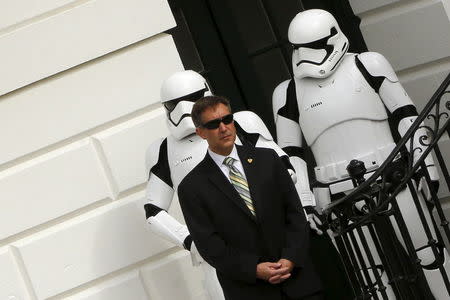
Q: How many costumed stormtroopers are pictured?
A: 2